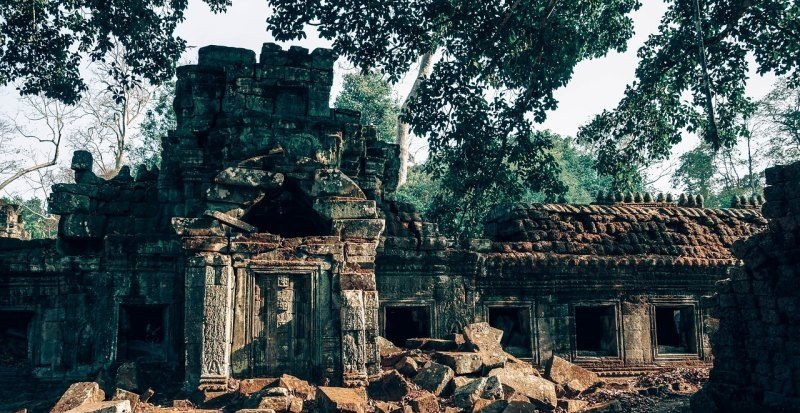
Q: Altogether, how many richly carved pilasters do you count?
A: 2